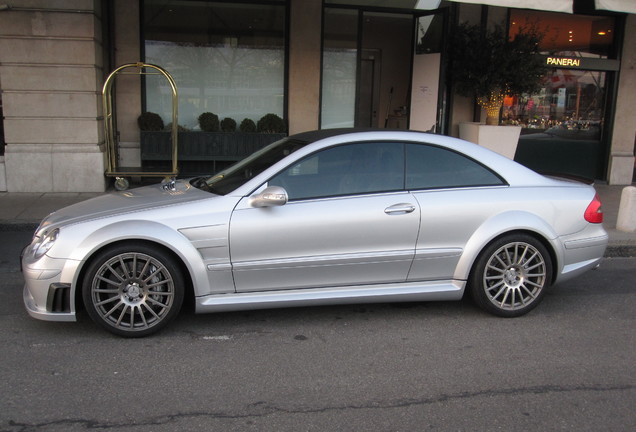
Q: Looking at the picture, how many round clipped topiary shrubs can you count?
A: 5